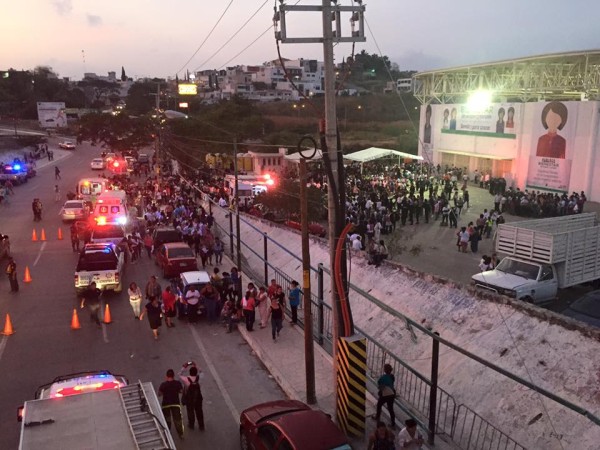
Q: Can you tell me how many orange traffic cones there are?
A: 7